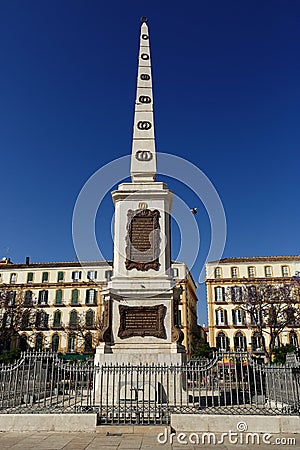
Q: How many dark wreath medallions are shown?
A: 6